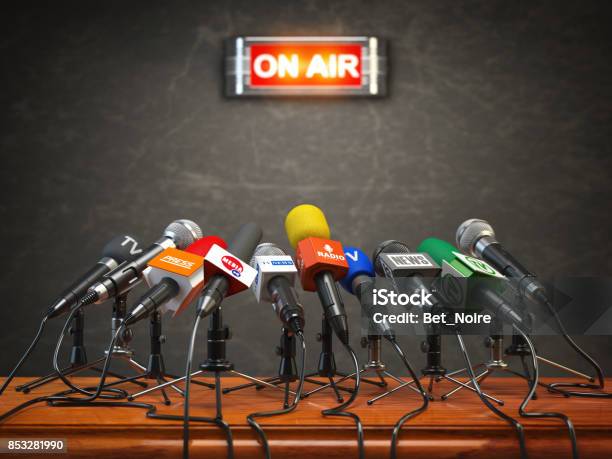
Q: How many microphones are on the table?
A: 10